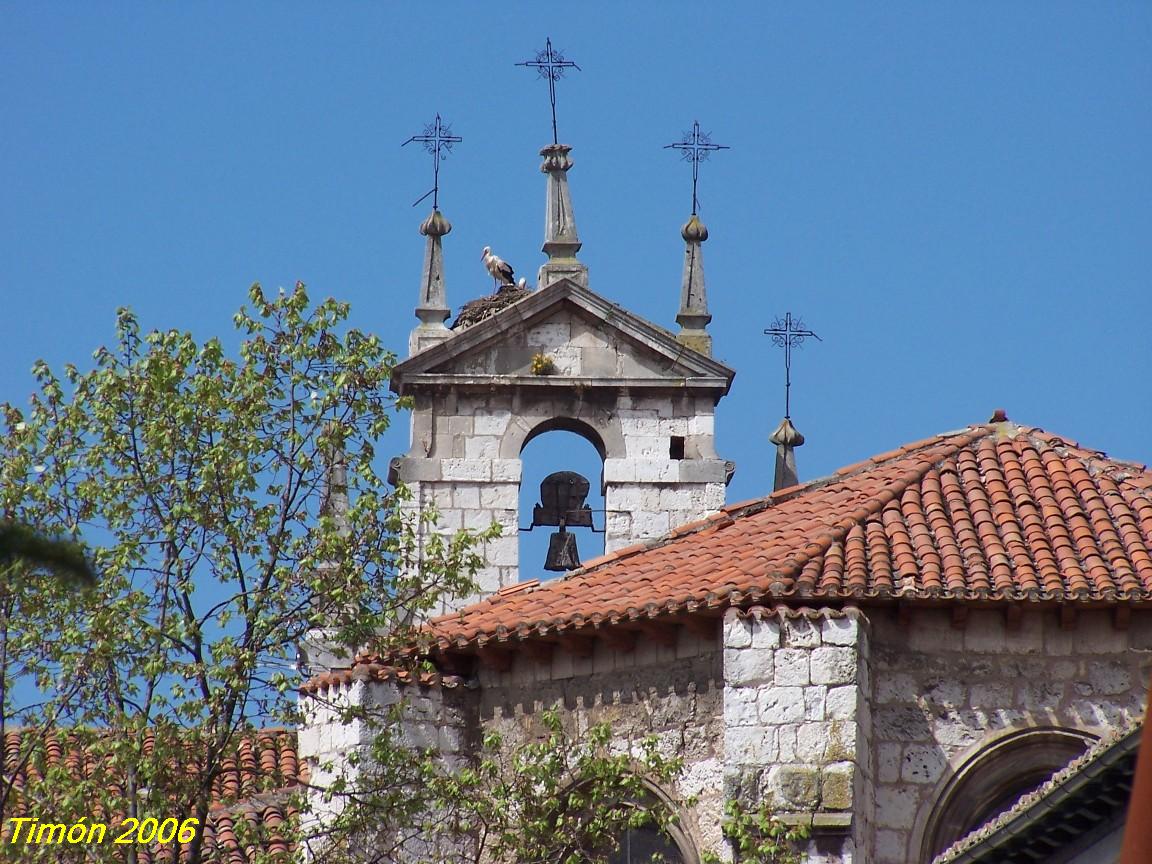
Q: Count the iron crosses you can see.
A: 4